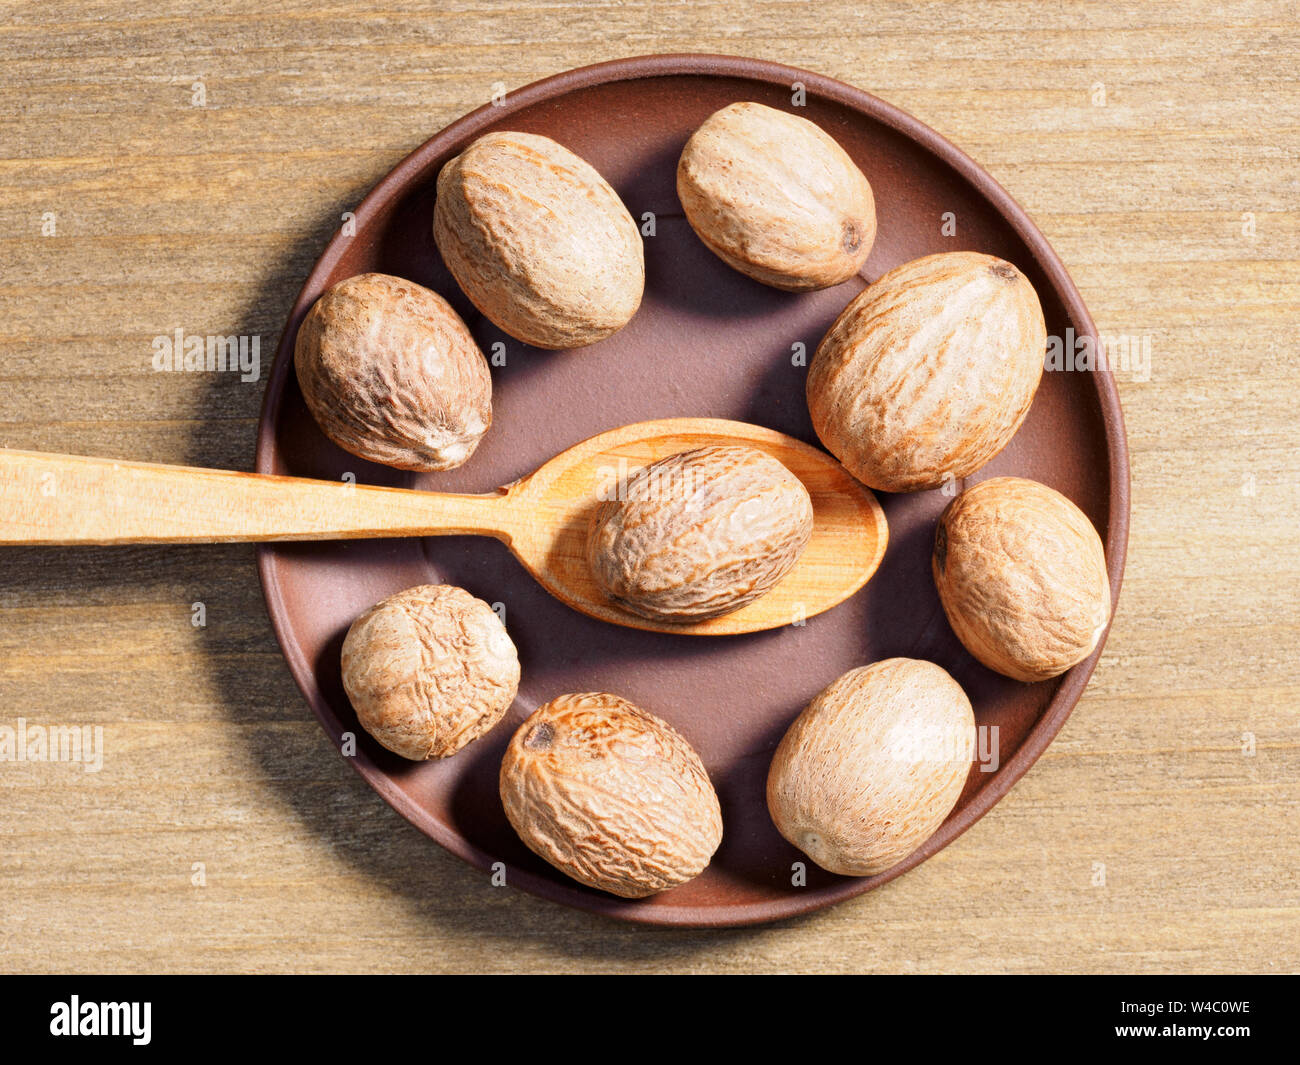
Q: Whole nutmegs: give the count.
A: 9